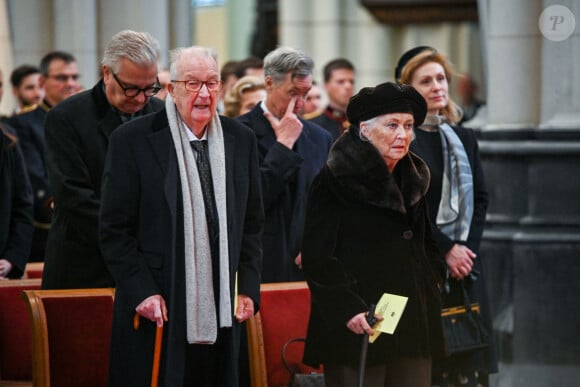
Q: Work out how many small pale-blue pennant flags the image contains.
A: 0